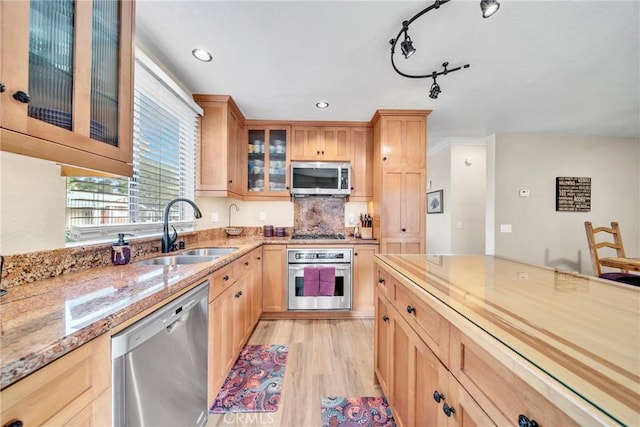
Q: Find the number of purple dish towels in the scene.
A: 2